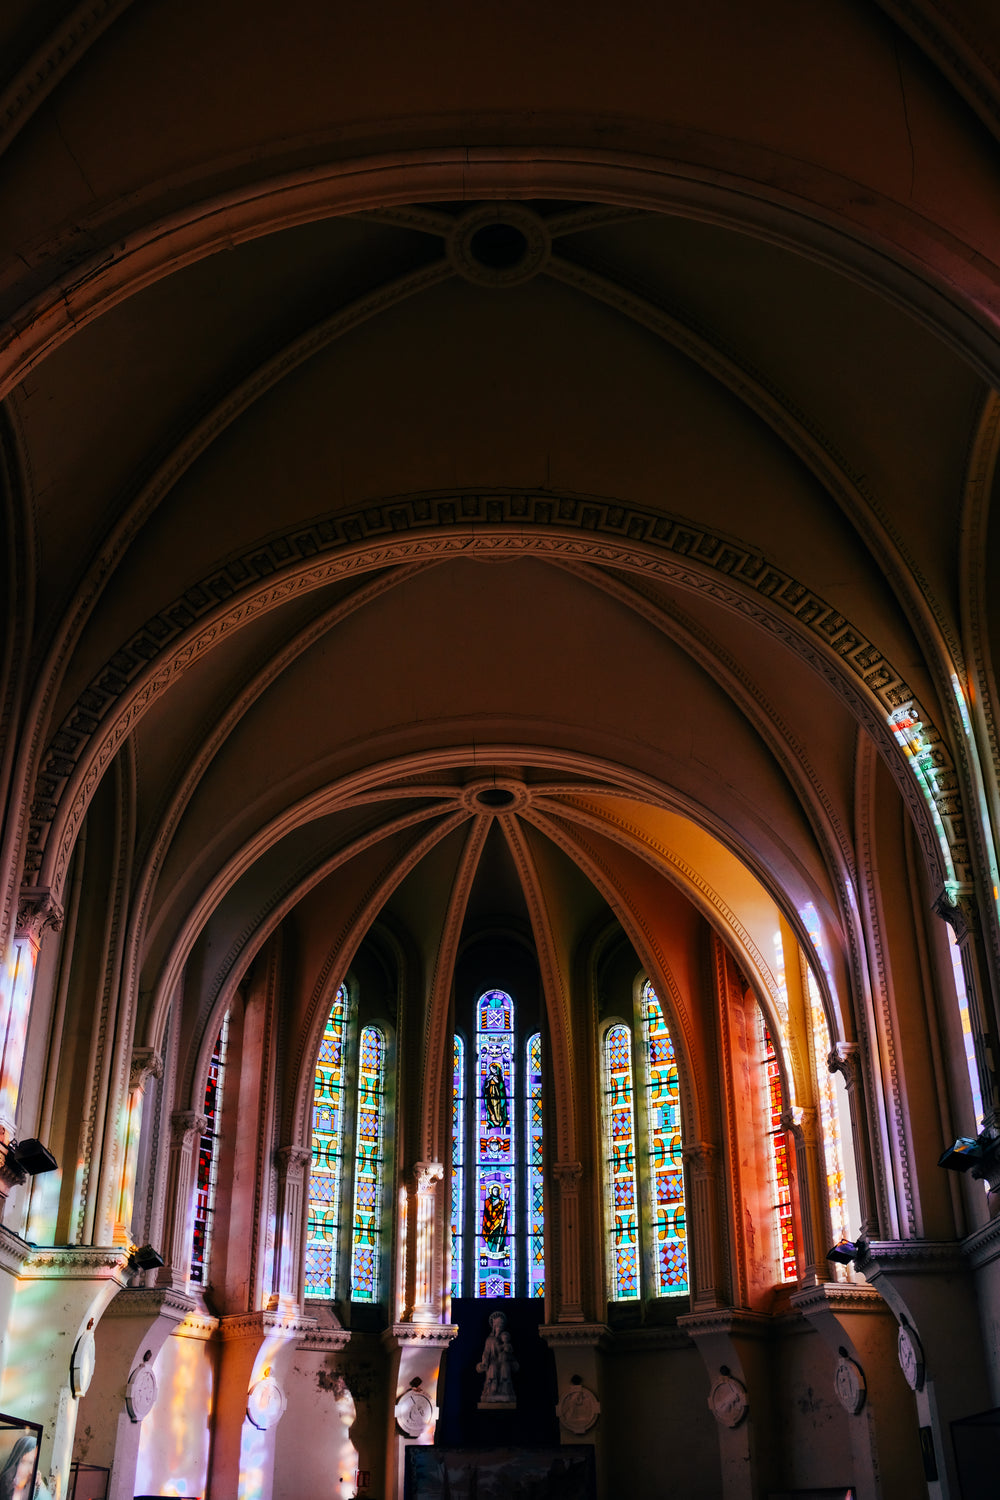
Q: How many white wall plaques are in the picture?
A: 8